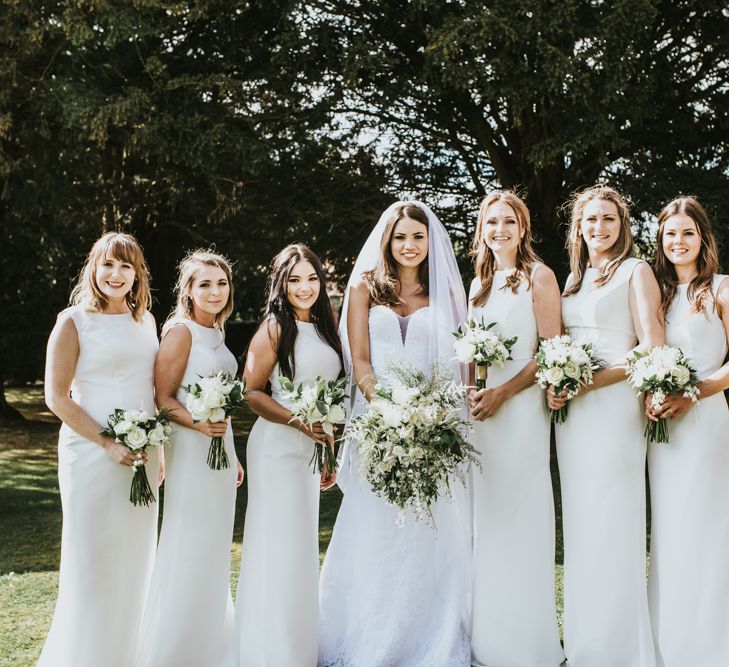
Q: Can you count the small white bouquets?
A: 6